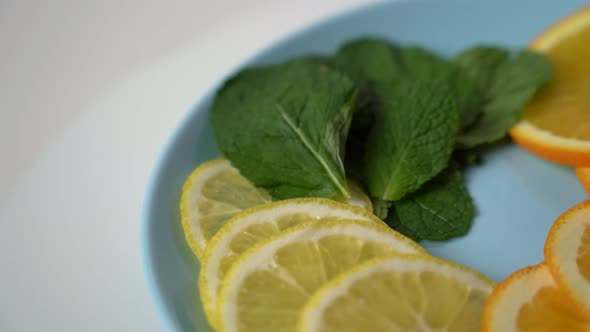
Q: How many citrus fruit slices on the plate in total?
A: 8